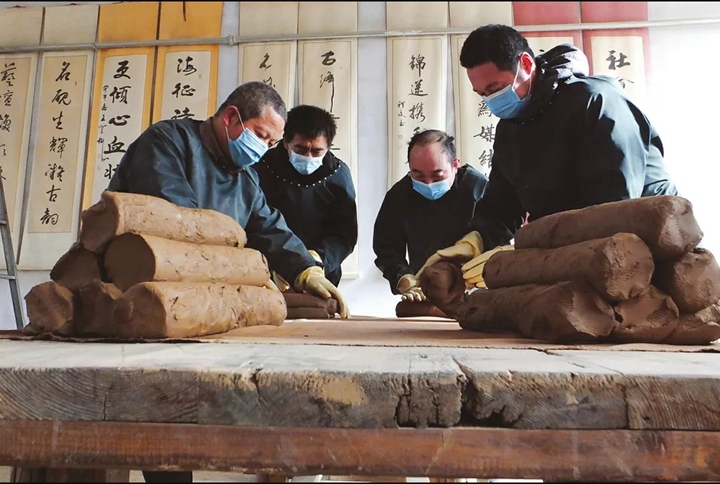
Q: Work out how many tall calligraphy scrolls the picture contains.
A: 10